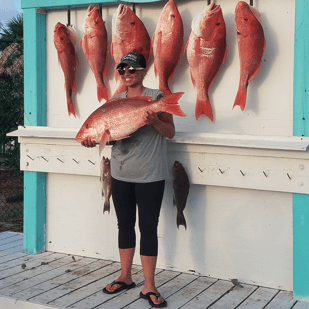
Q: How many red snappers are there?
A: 7